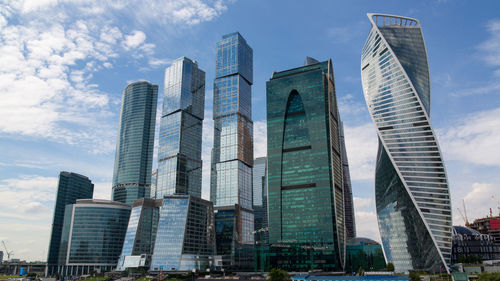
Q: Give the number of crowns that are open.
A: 1